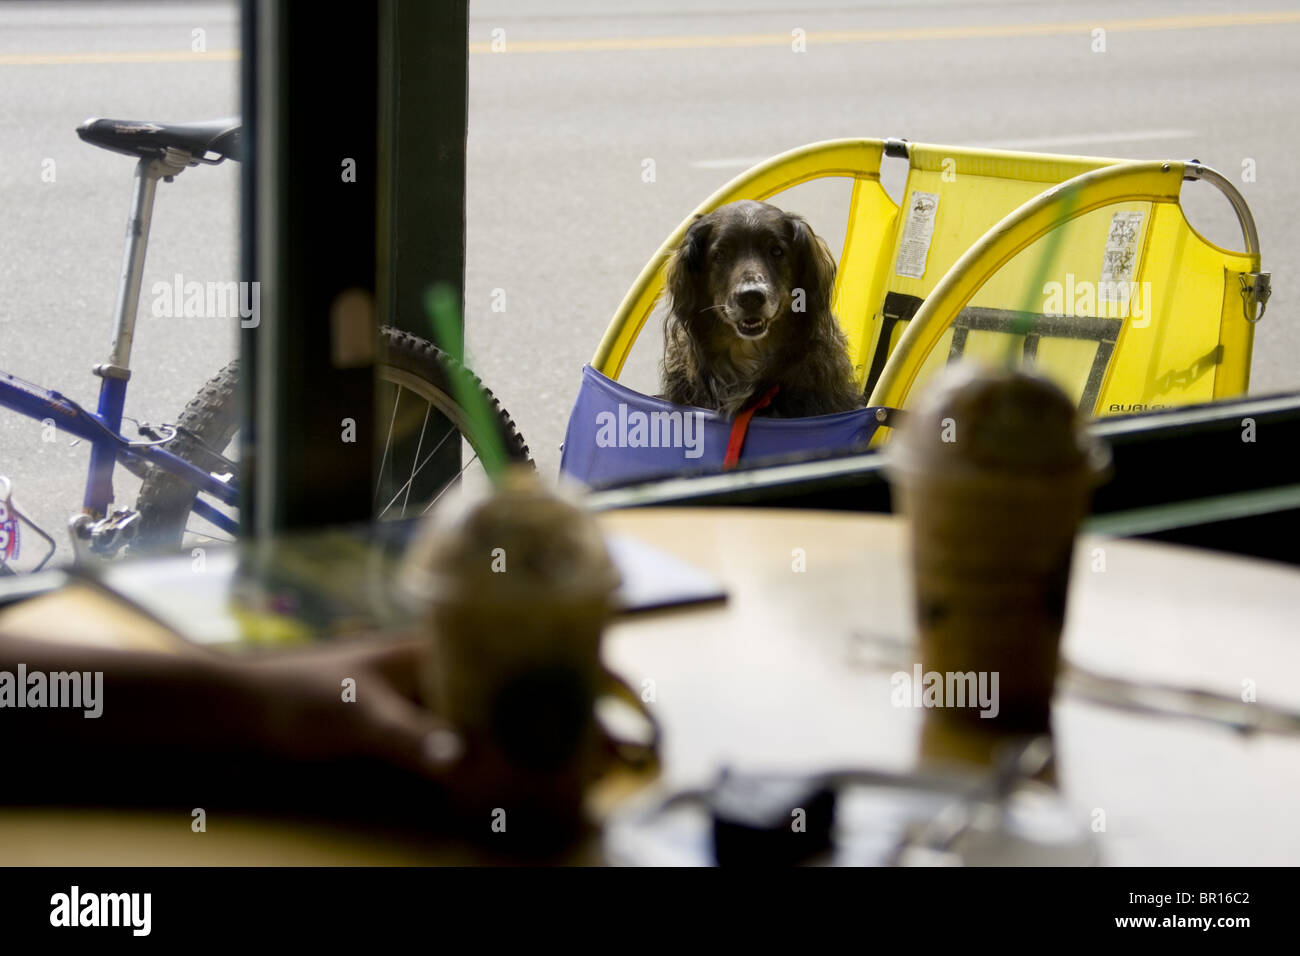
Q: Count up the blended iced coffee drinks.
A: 2